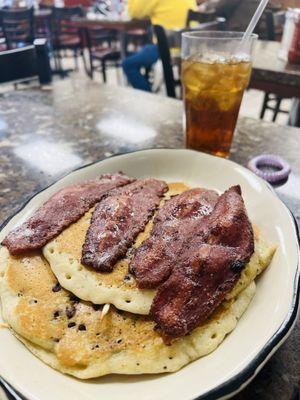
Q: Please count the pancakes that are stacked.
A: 2